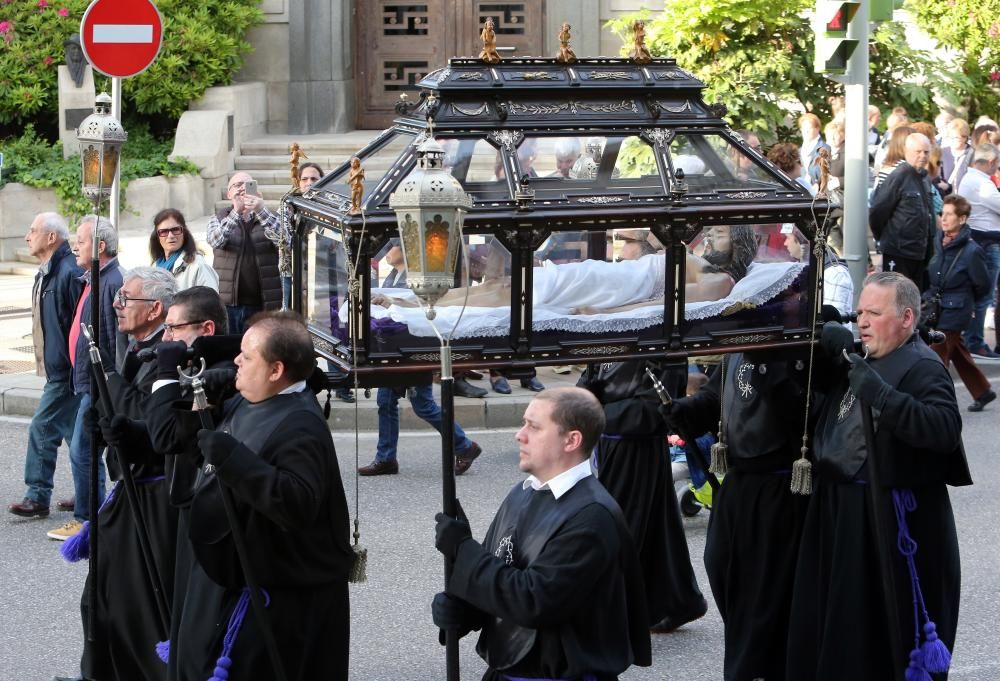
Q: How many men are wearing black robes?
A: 7